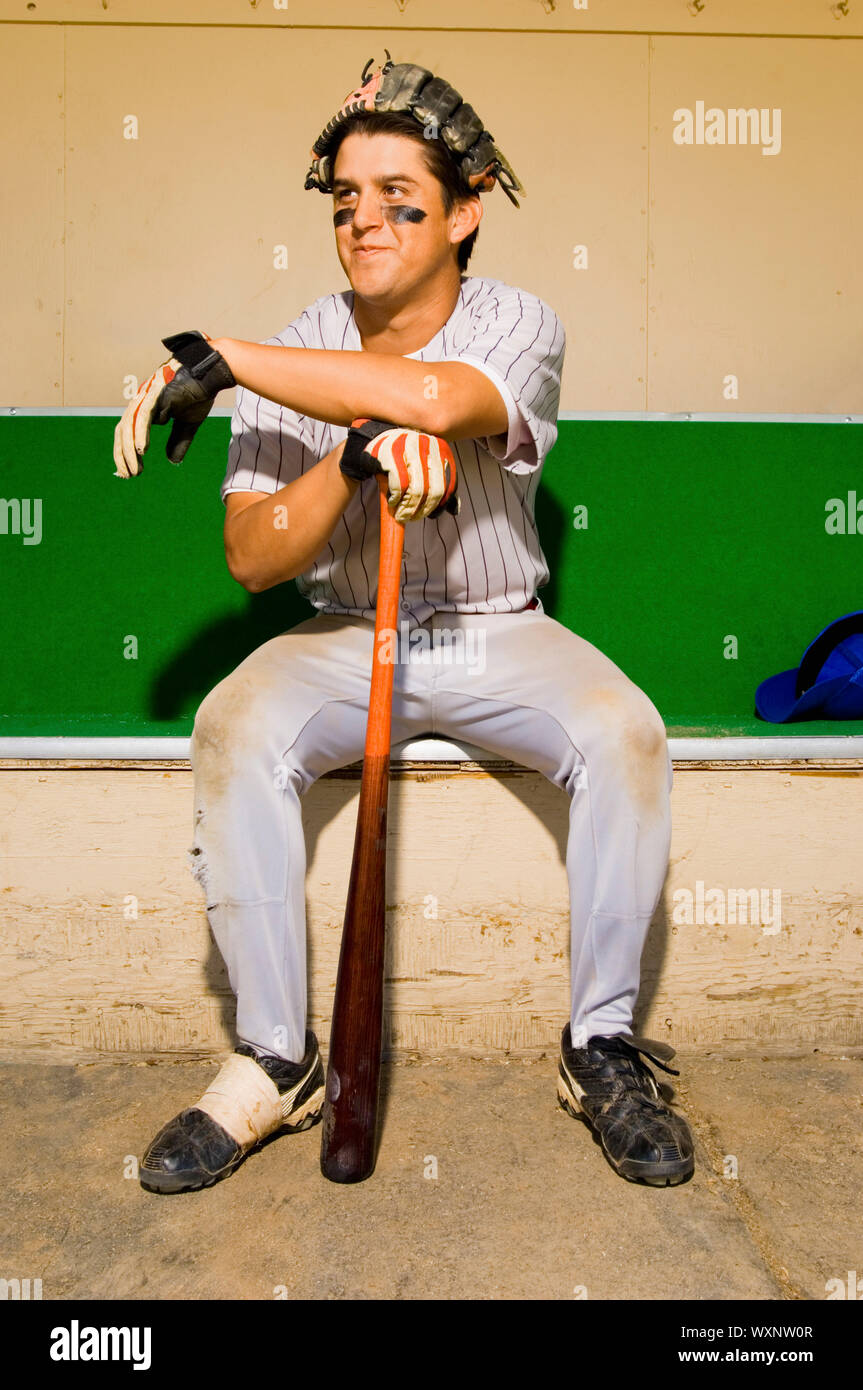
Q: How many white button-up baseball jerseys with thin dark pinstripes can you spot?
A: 1